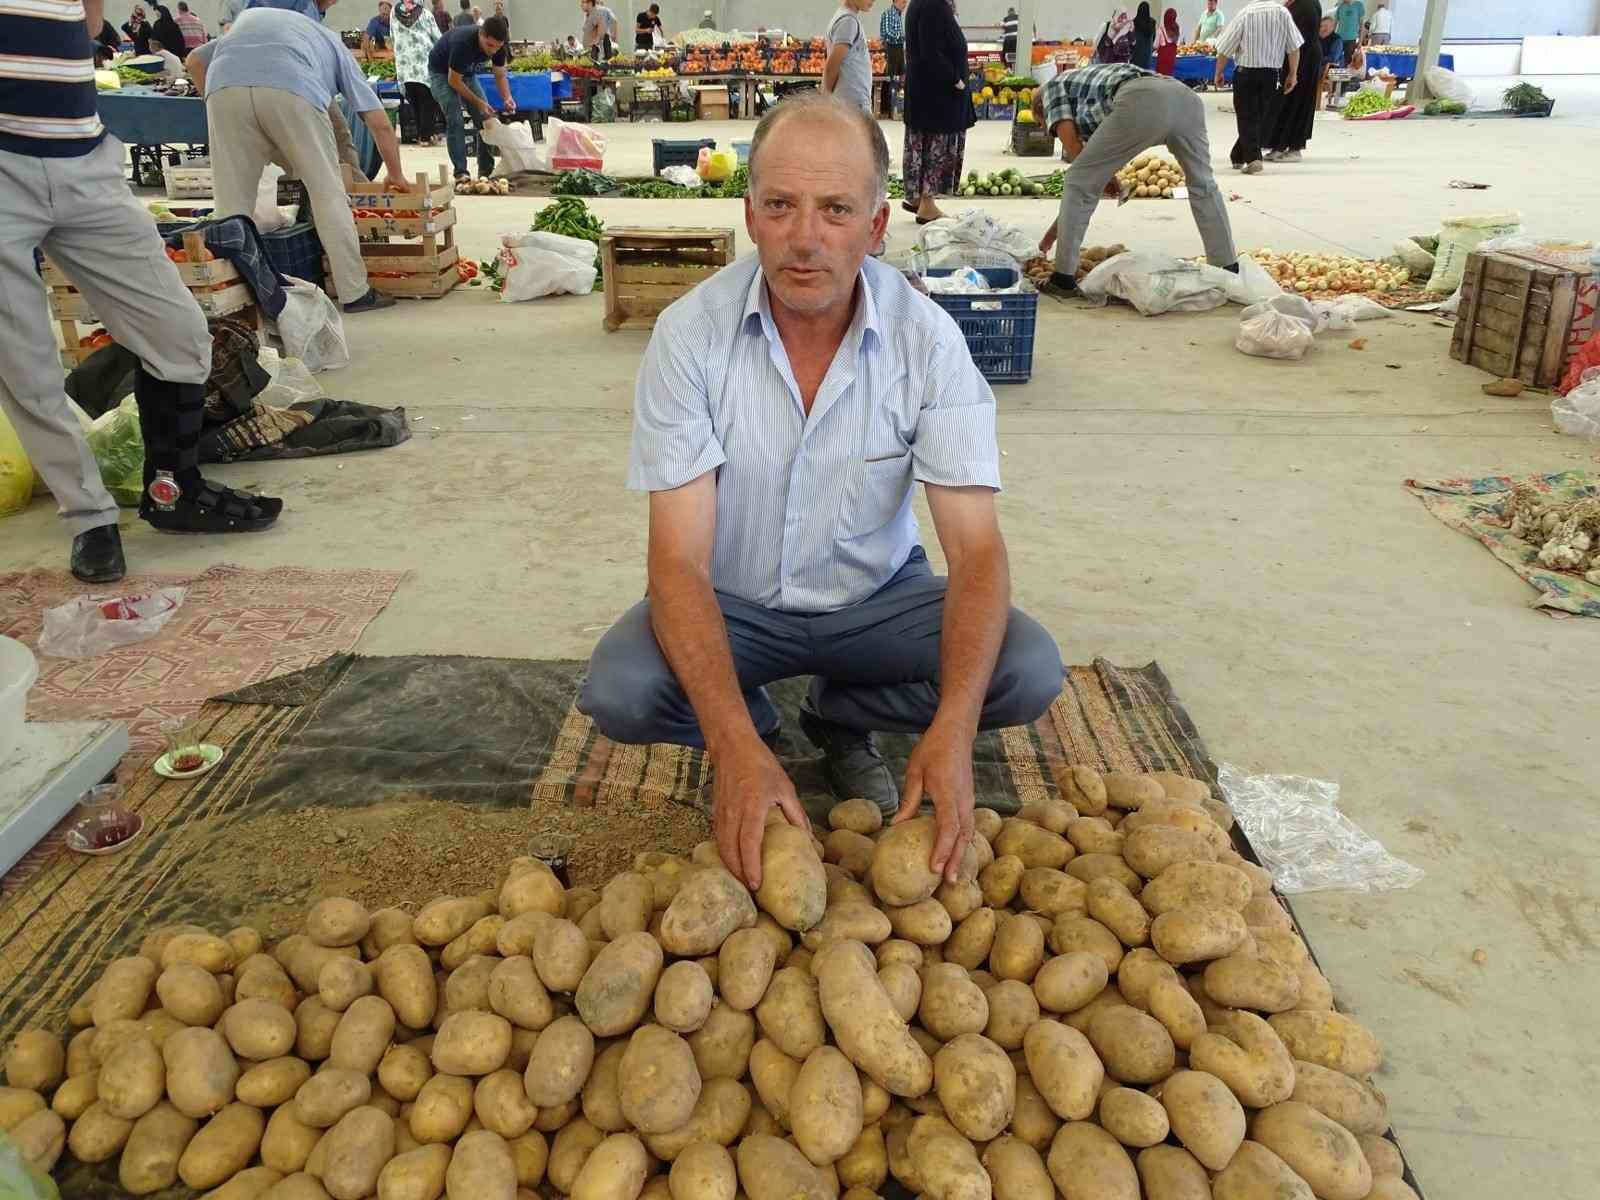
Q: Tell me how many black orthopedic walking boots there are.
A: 1